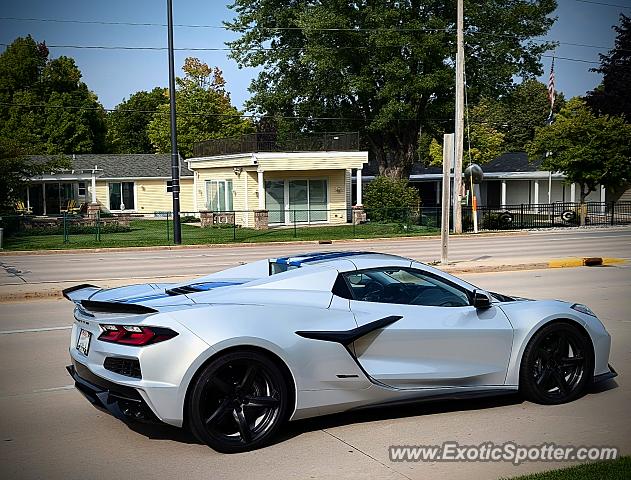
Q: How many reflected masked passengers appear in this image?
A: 0